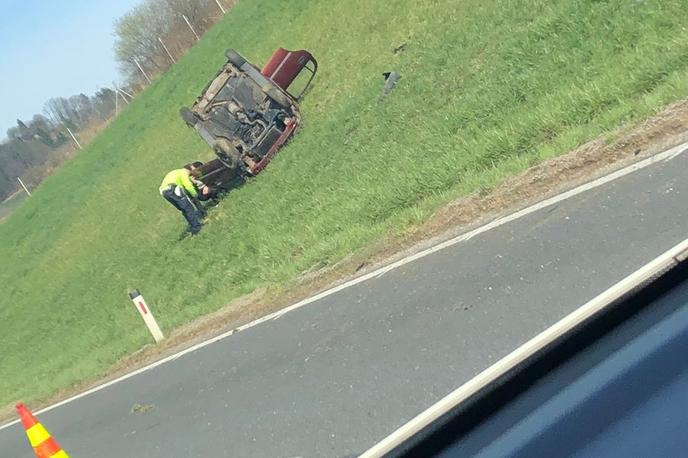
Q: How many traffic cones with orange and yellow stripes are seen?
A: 1